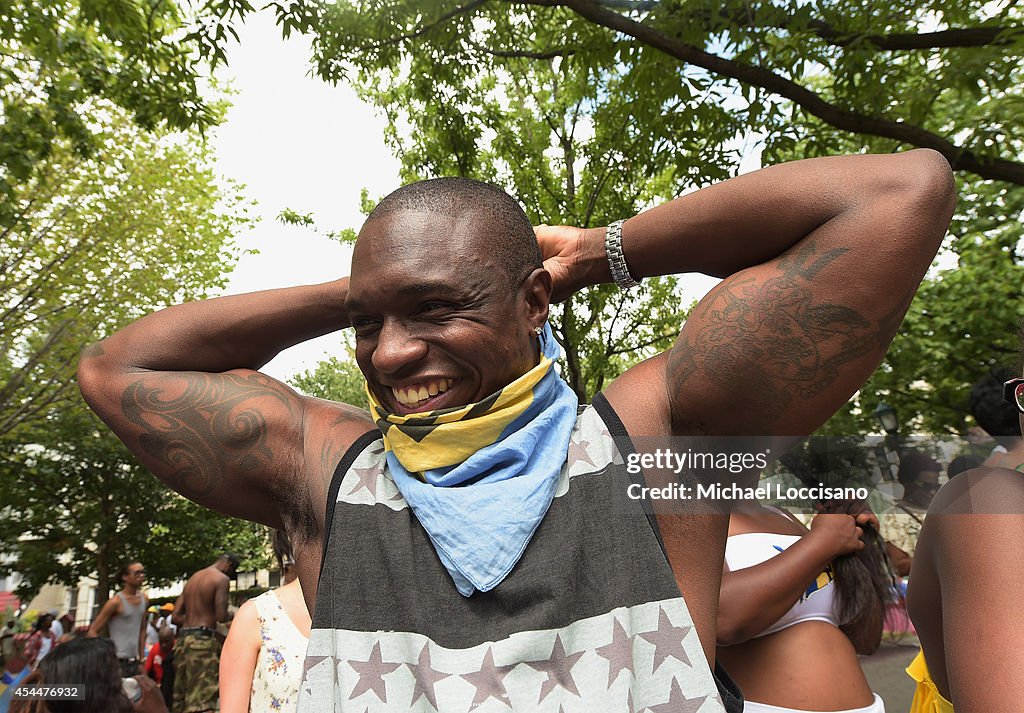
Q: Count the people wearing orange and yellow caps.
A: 2